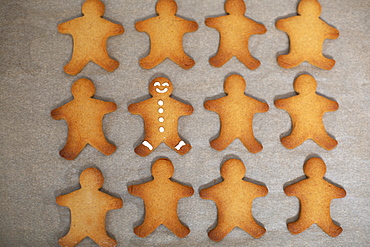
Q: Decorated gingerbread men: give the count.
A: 1